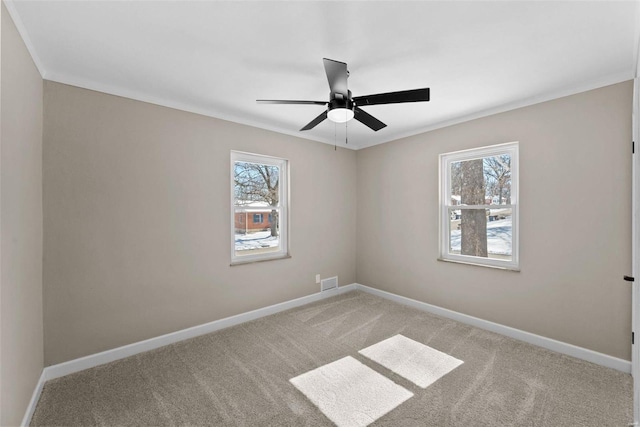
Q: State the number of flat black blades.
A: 5